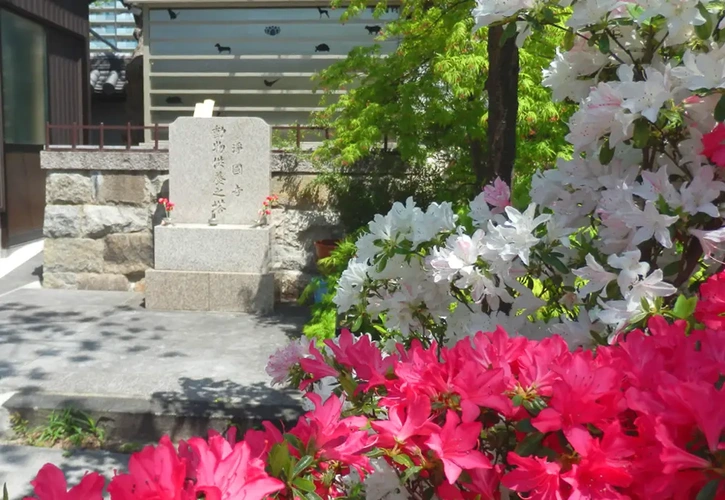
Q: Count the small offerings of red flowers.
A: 2